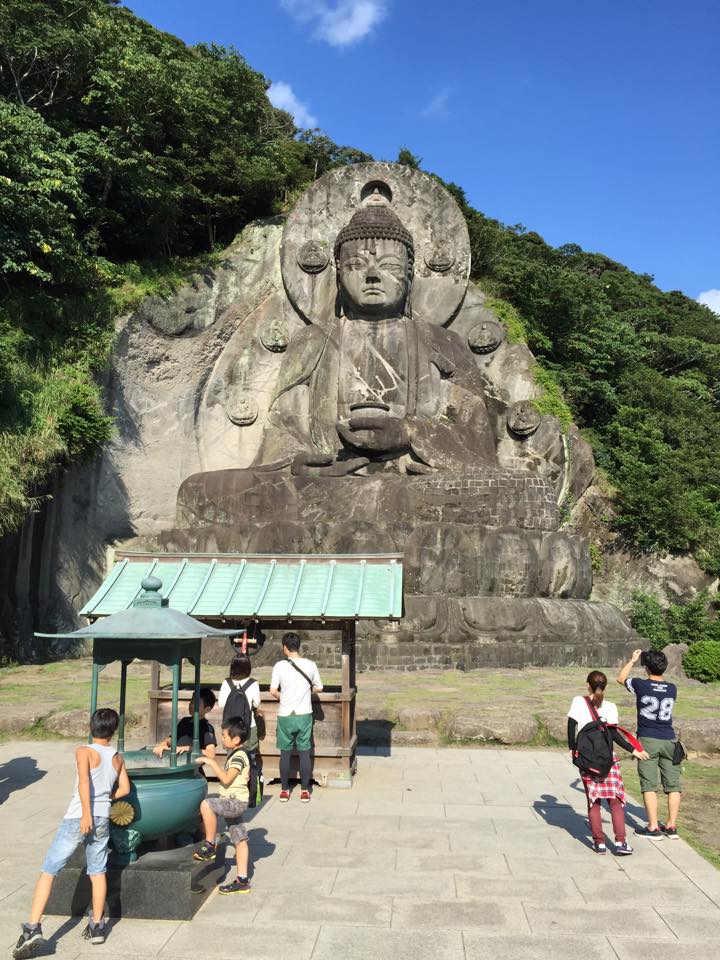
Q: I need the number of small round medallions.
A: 6